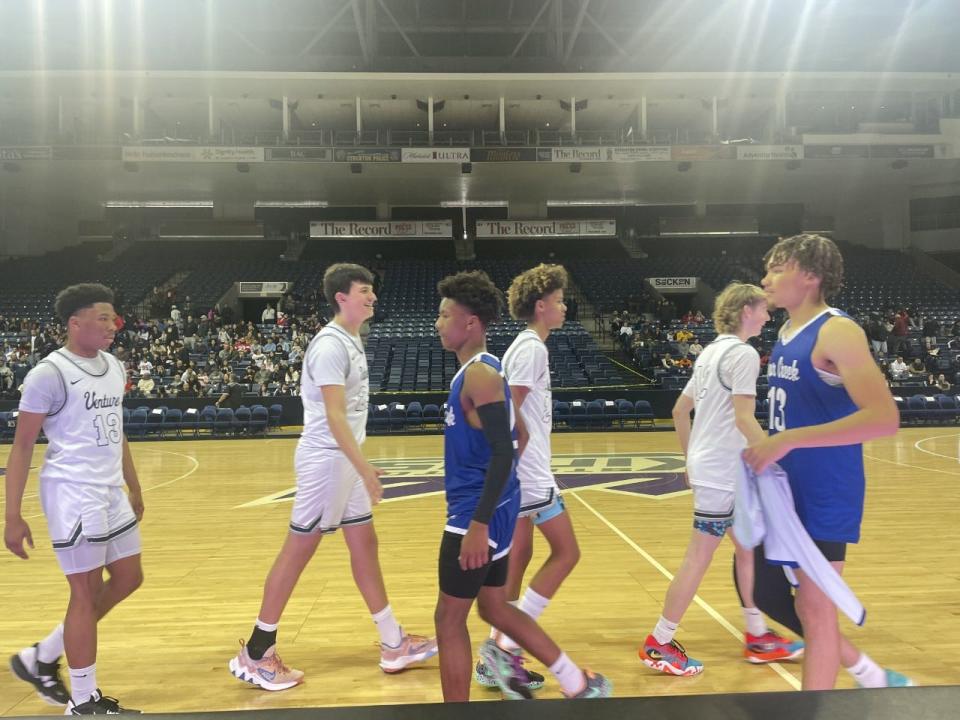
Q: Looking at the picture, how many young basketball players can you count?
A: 6